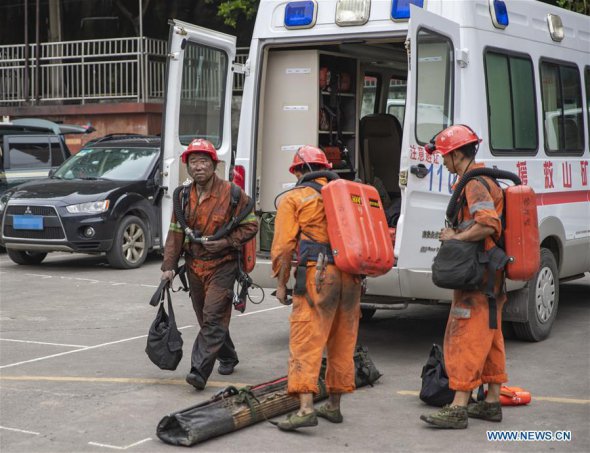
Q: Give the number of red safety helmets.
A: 3